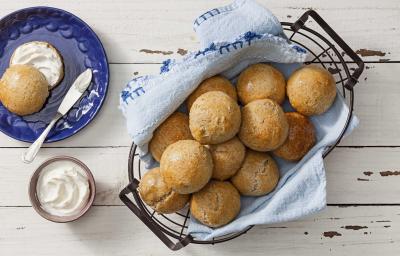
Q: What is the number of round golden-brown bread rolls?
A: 13